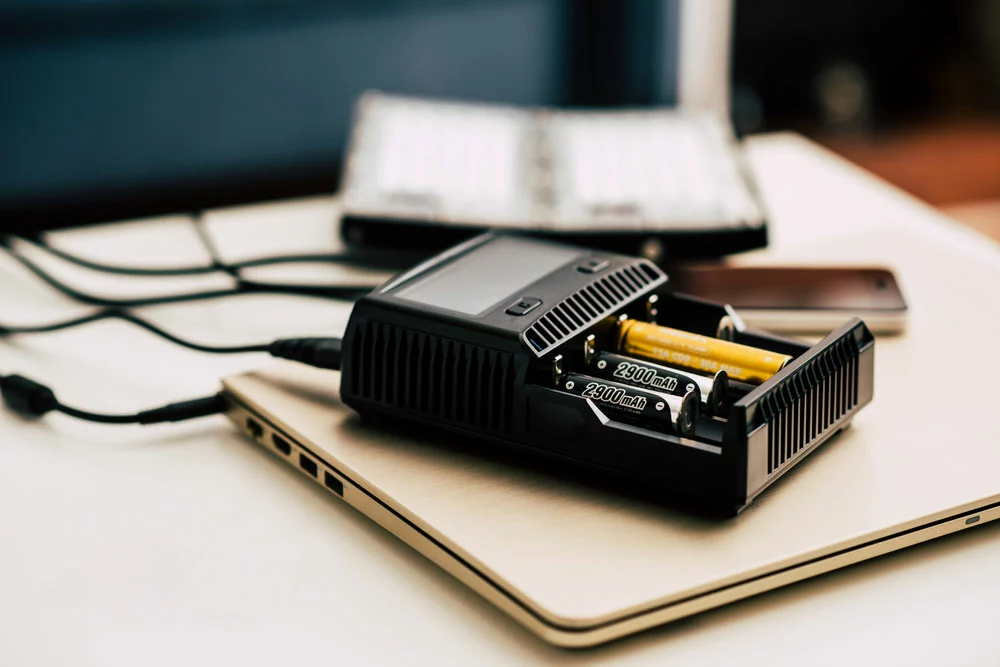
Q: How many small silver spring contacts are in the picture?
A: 4